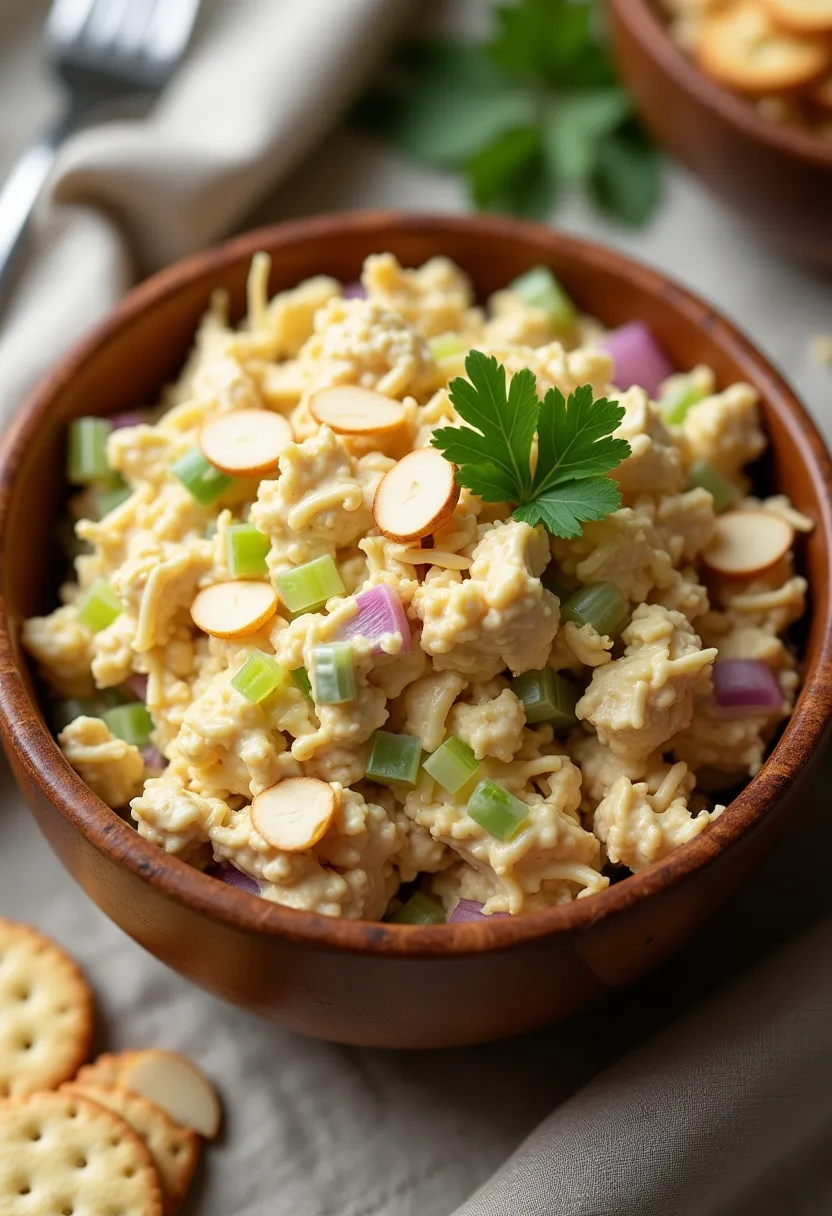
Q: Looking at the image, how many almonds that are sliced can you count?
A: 6